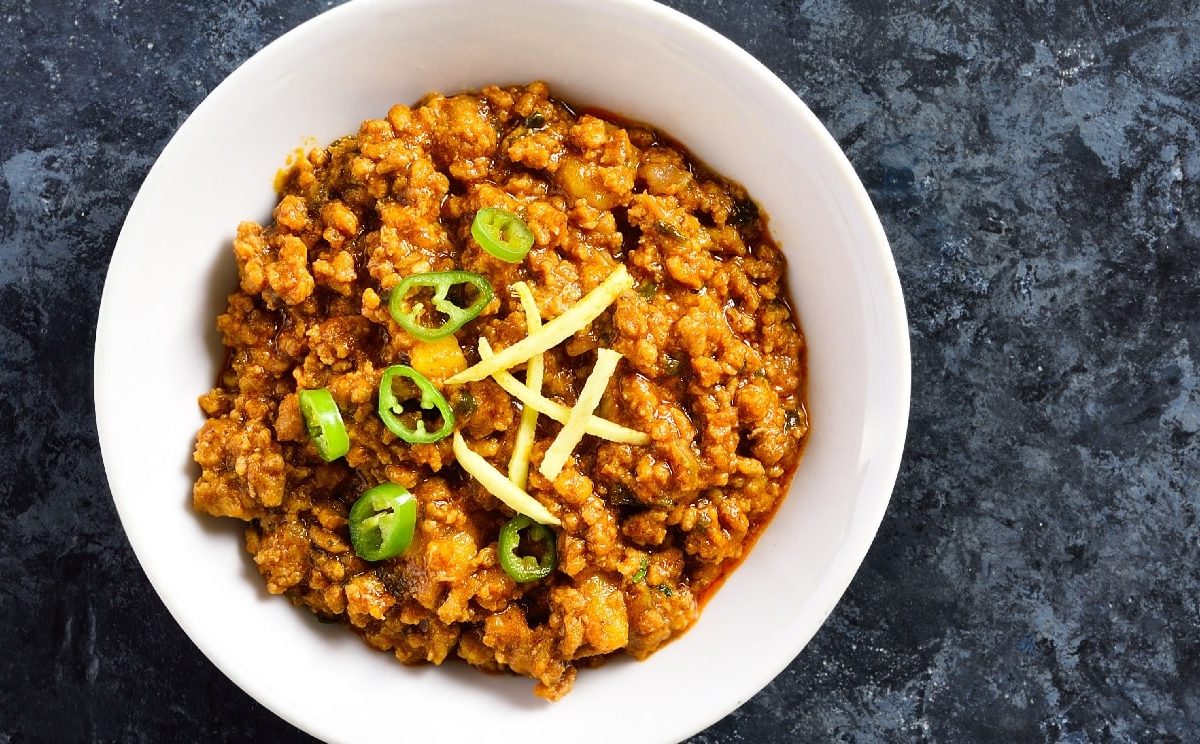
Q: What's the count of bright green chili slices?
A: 6